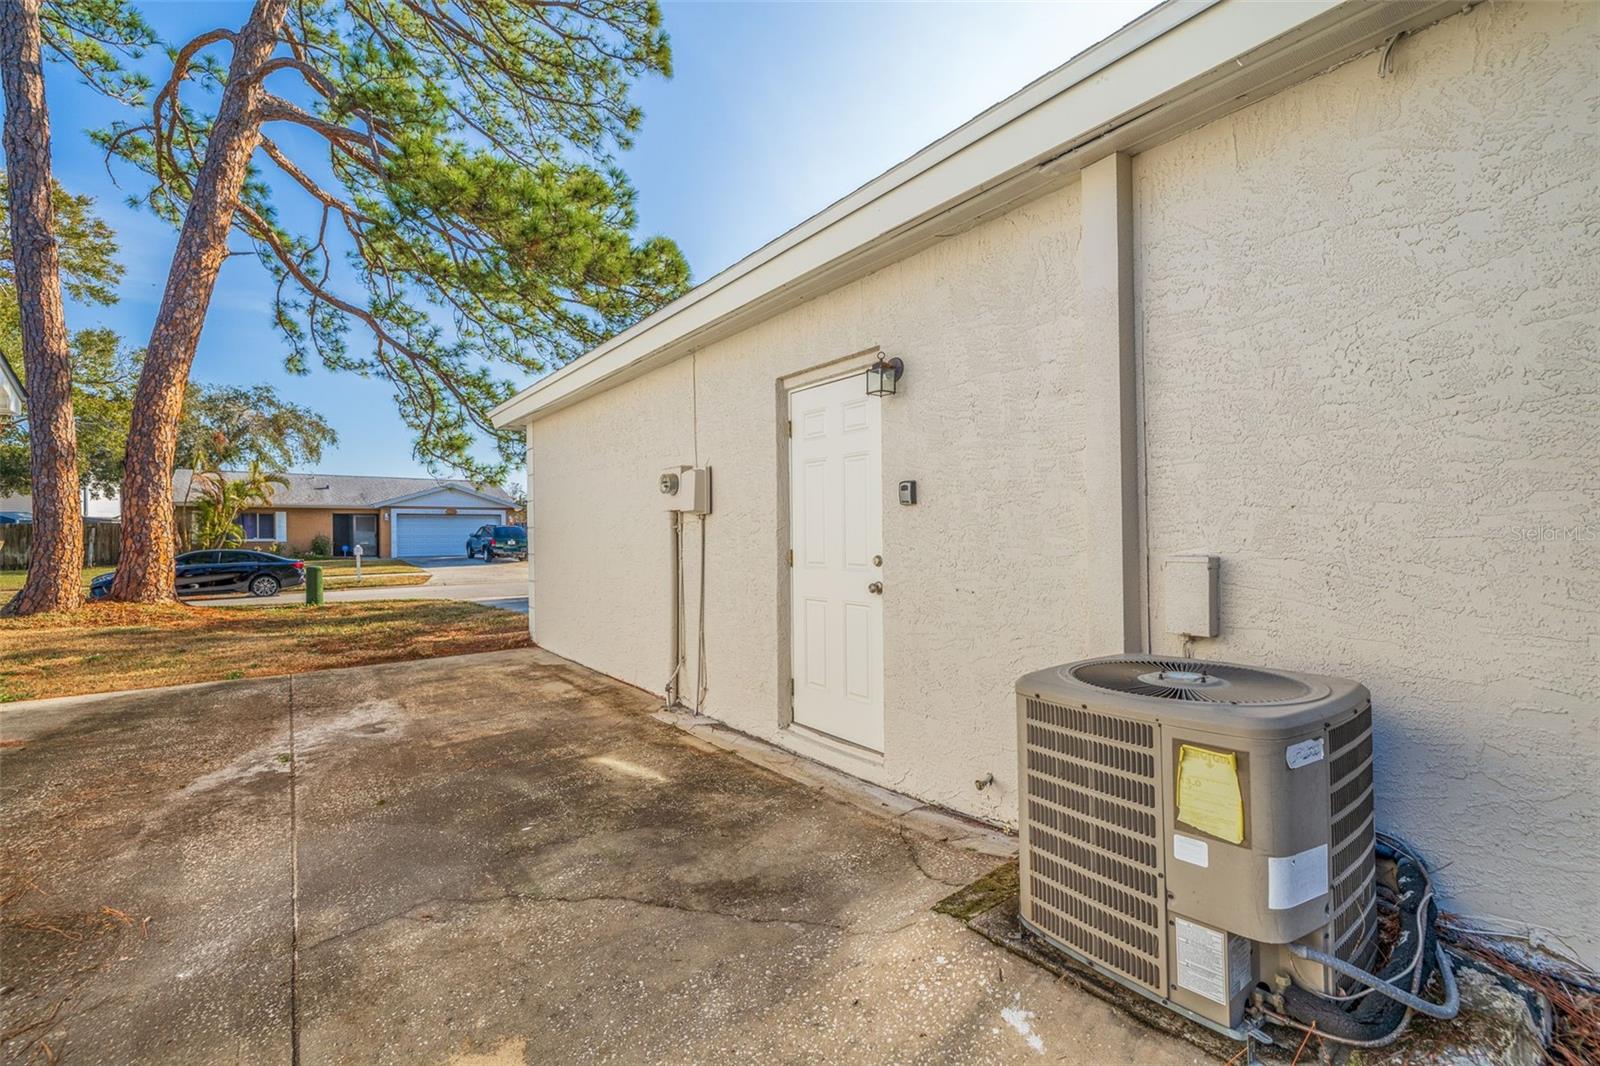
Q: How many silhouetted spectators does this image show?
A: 0